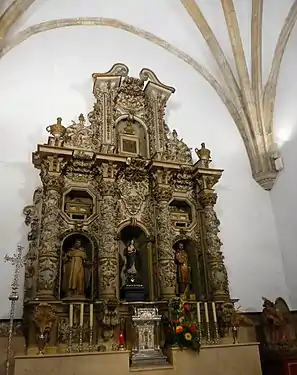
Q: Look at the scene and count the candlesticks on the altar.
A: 6